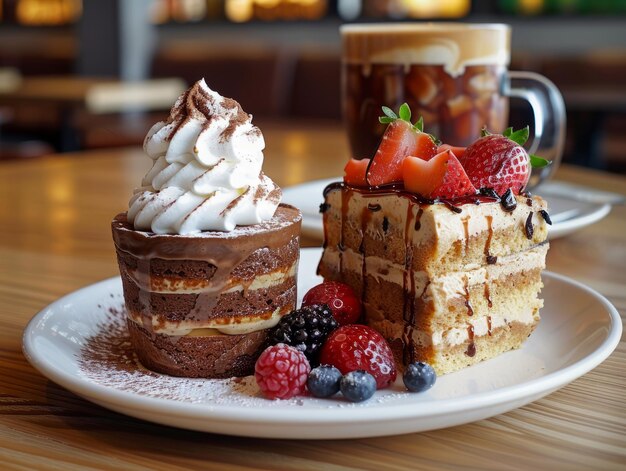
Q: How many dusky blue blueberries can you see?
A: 3